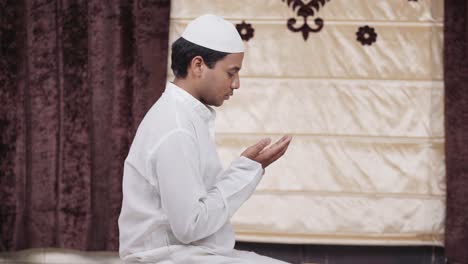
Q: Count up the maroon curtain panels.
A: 2